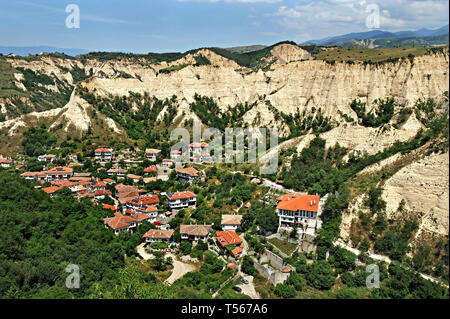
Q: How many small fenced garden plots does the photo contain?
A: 1